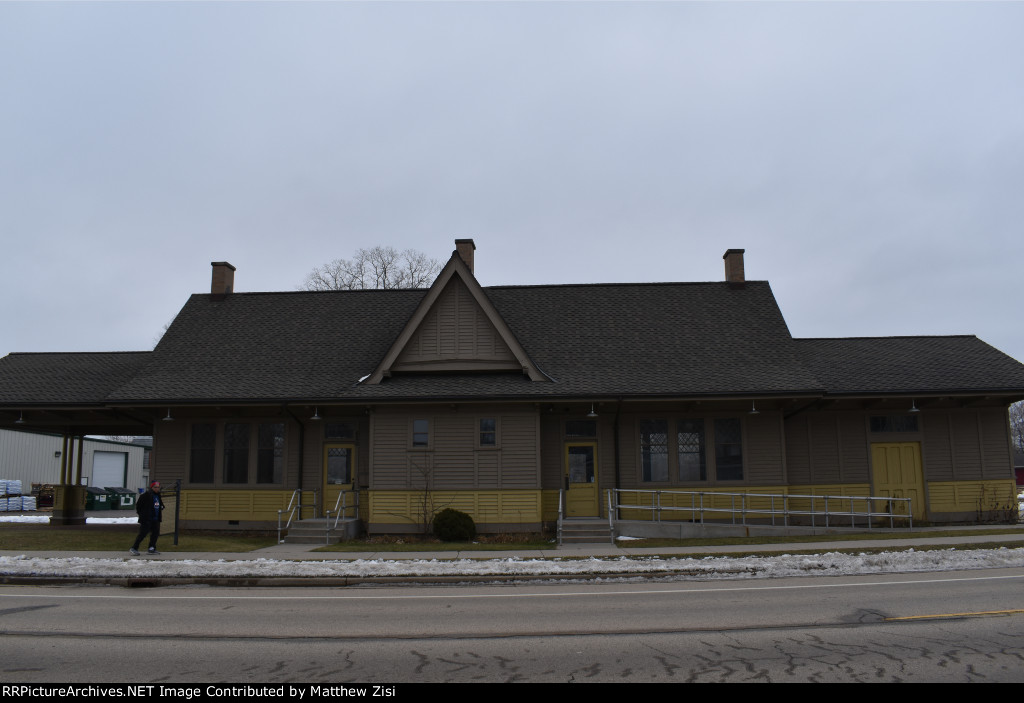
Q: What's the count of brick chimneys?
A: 3